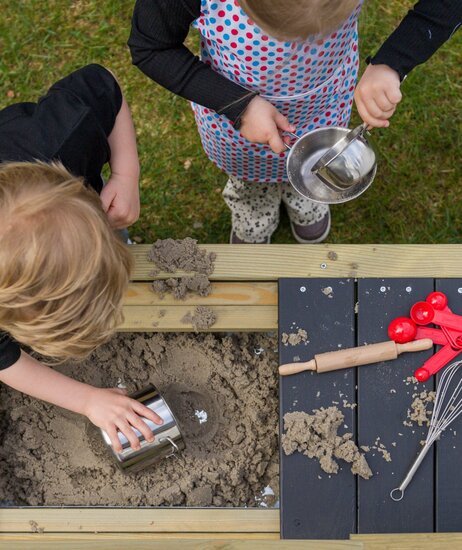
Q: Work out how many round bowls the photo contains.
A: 1